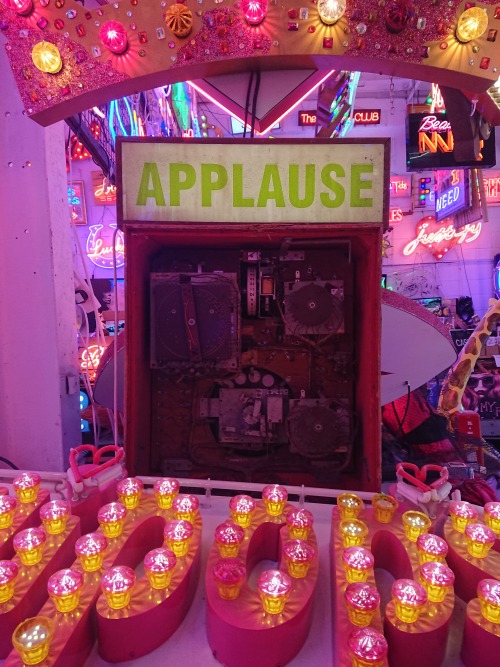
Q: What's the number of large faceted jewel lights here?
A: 8